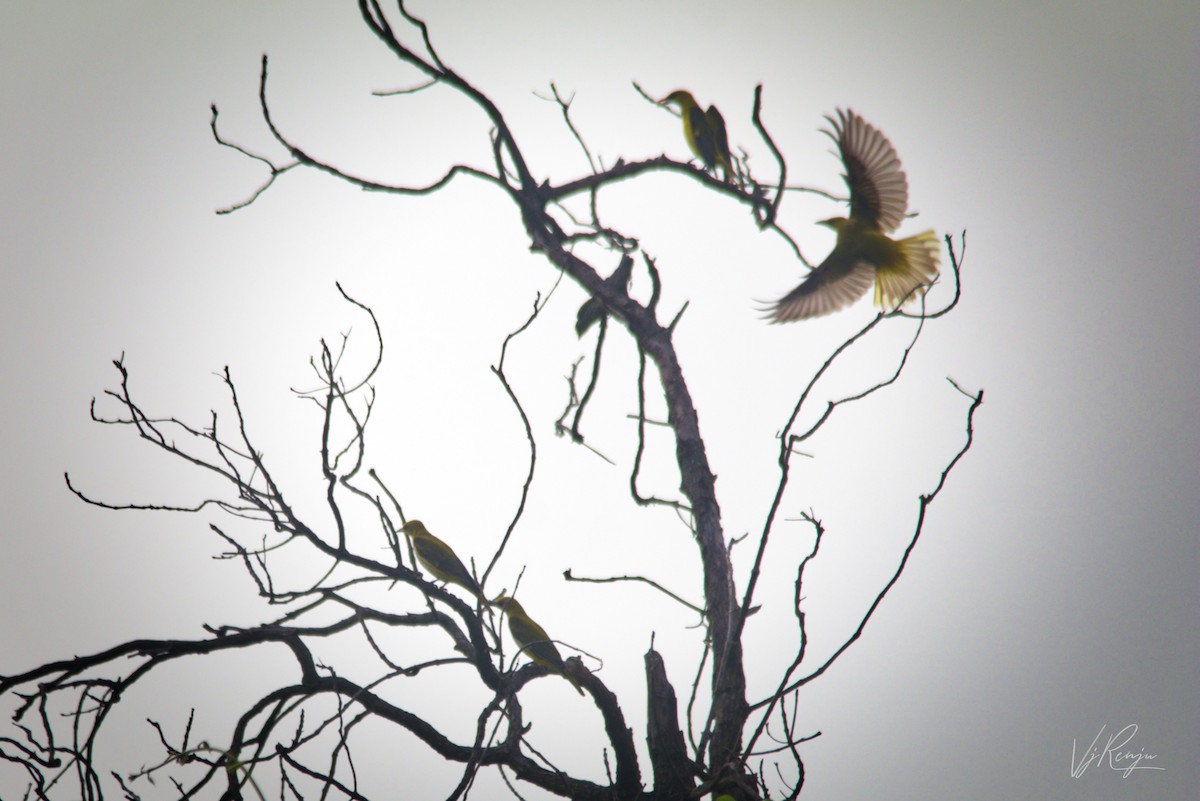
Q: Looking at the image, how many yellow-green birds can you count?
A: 4